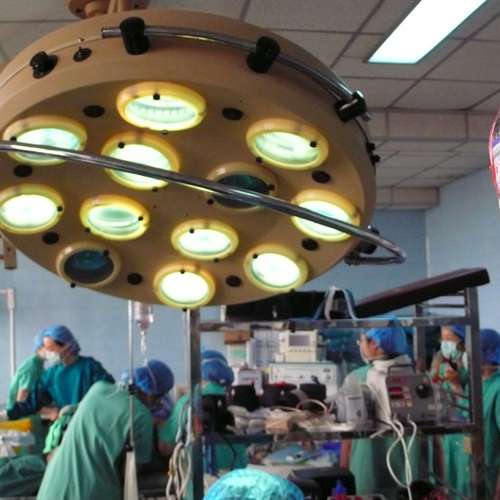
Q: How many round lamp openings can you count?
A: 12